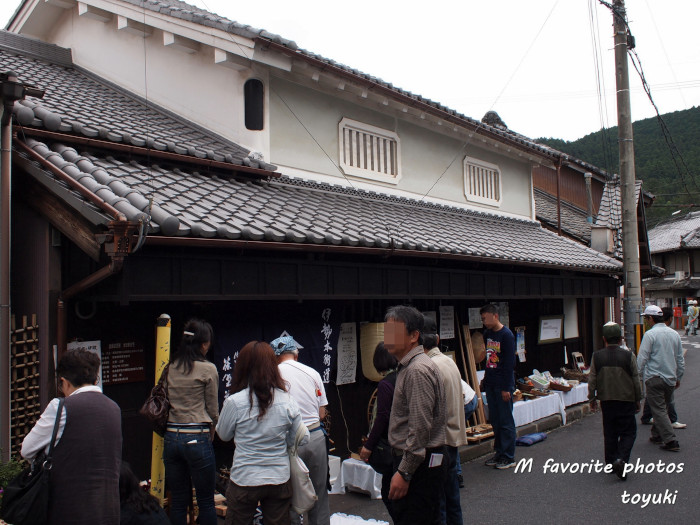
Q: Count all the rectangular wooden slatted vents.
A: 2